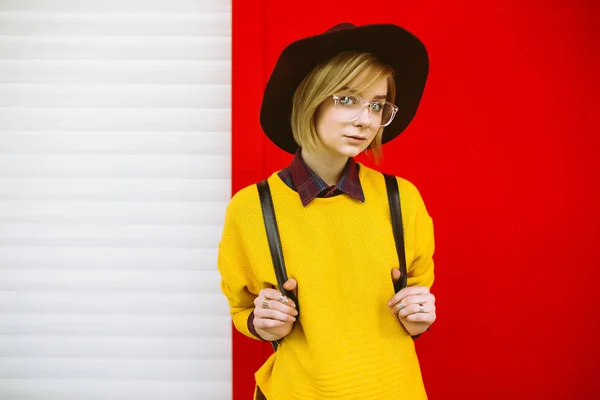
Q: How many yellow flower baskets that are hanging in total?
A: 0